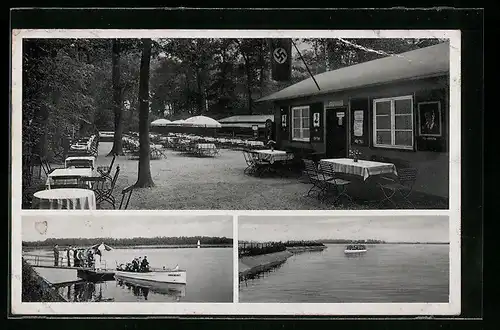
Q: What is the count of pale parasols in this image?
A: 3